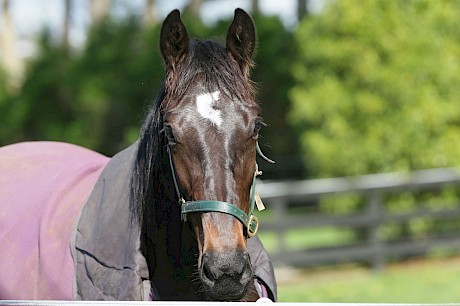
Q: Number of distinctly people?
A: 0